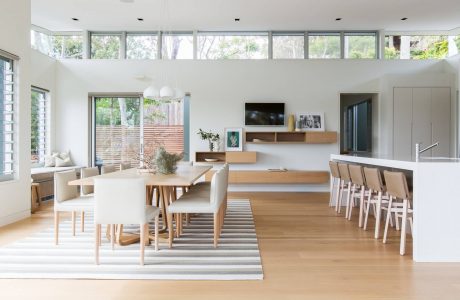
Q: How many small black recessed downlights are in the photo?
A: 5